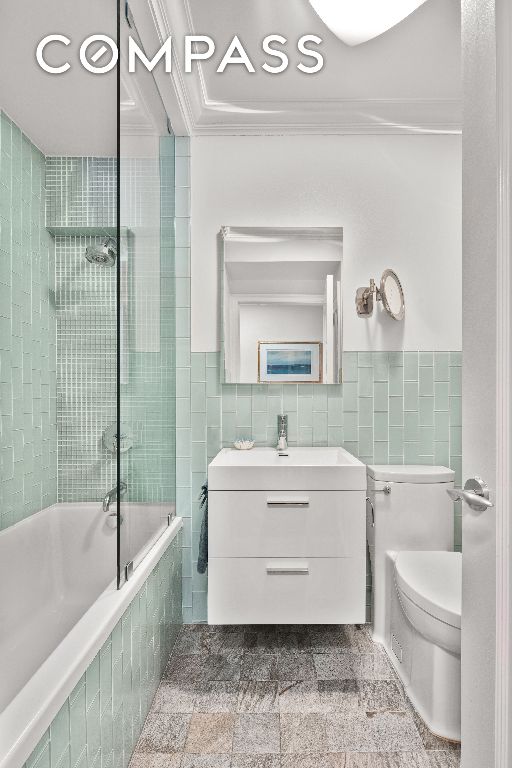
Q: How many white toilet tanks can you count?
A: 1